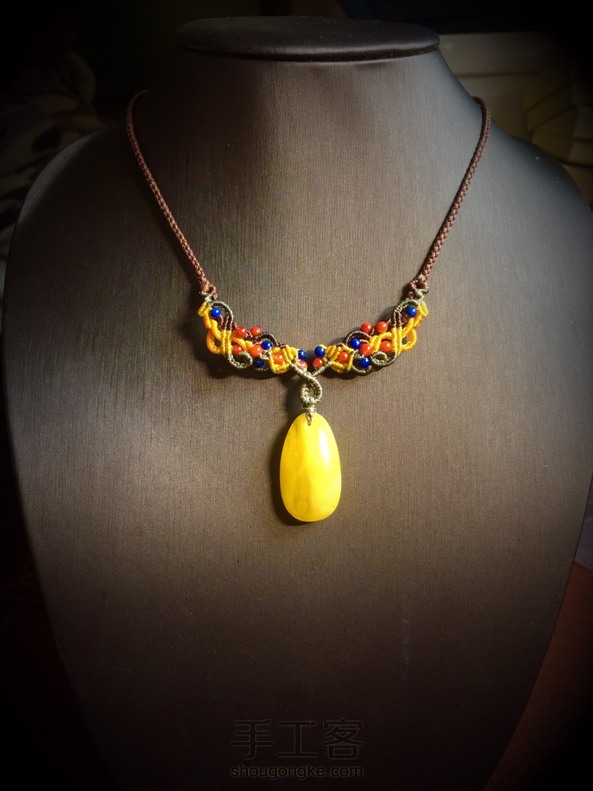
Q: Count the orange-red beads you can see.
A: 12